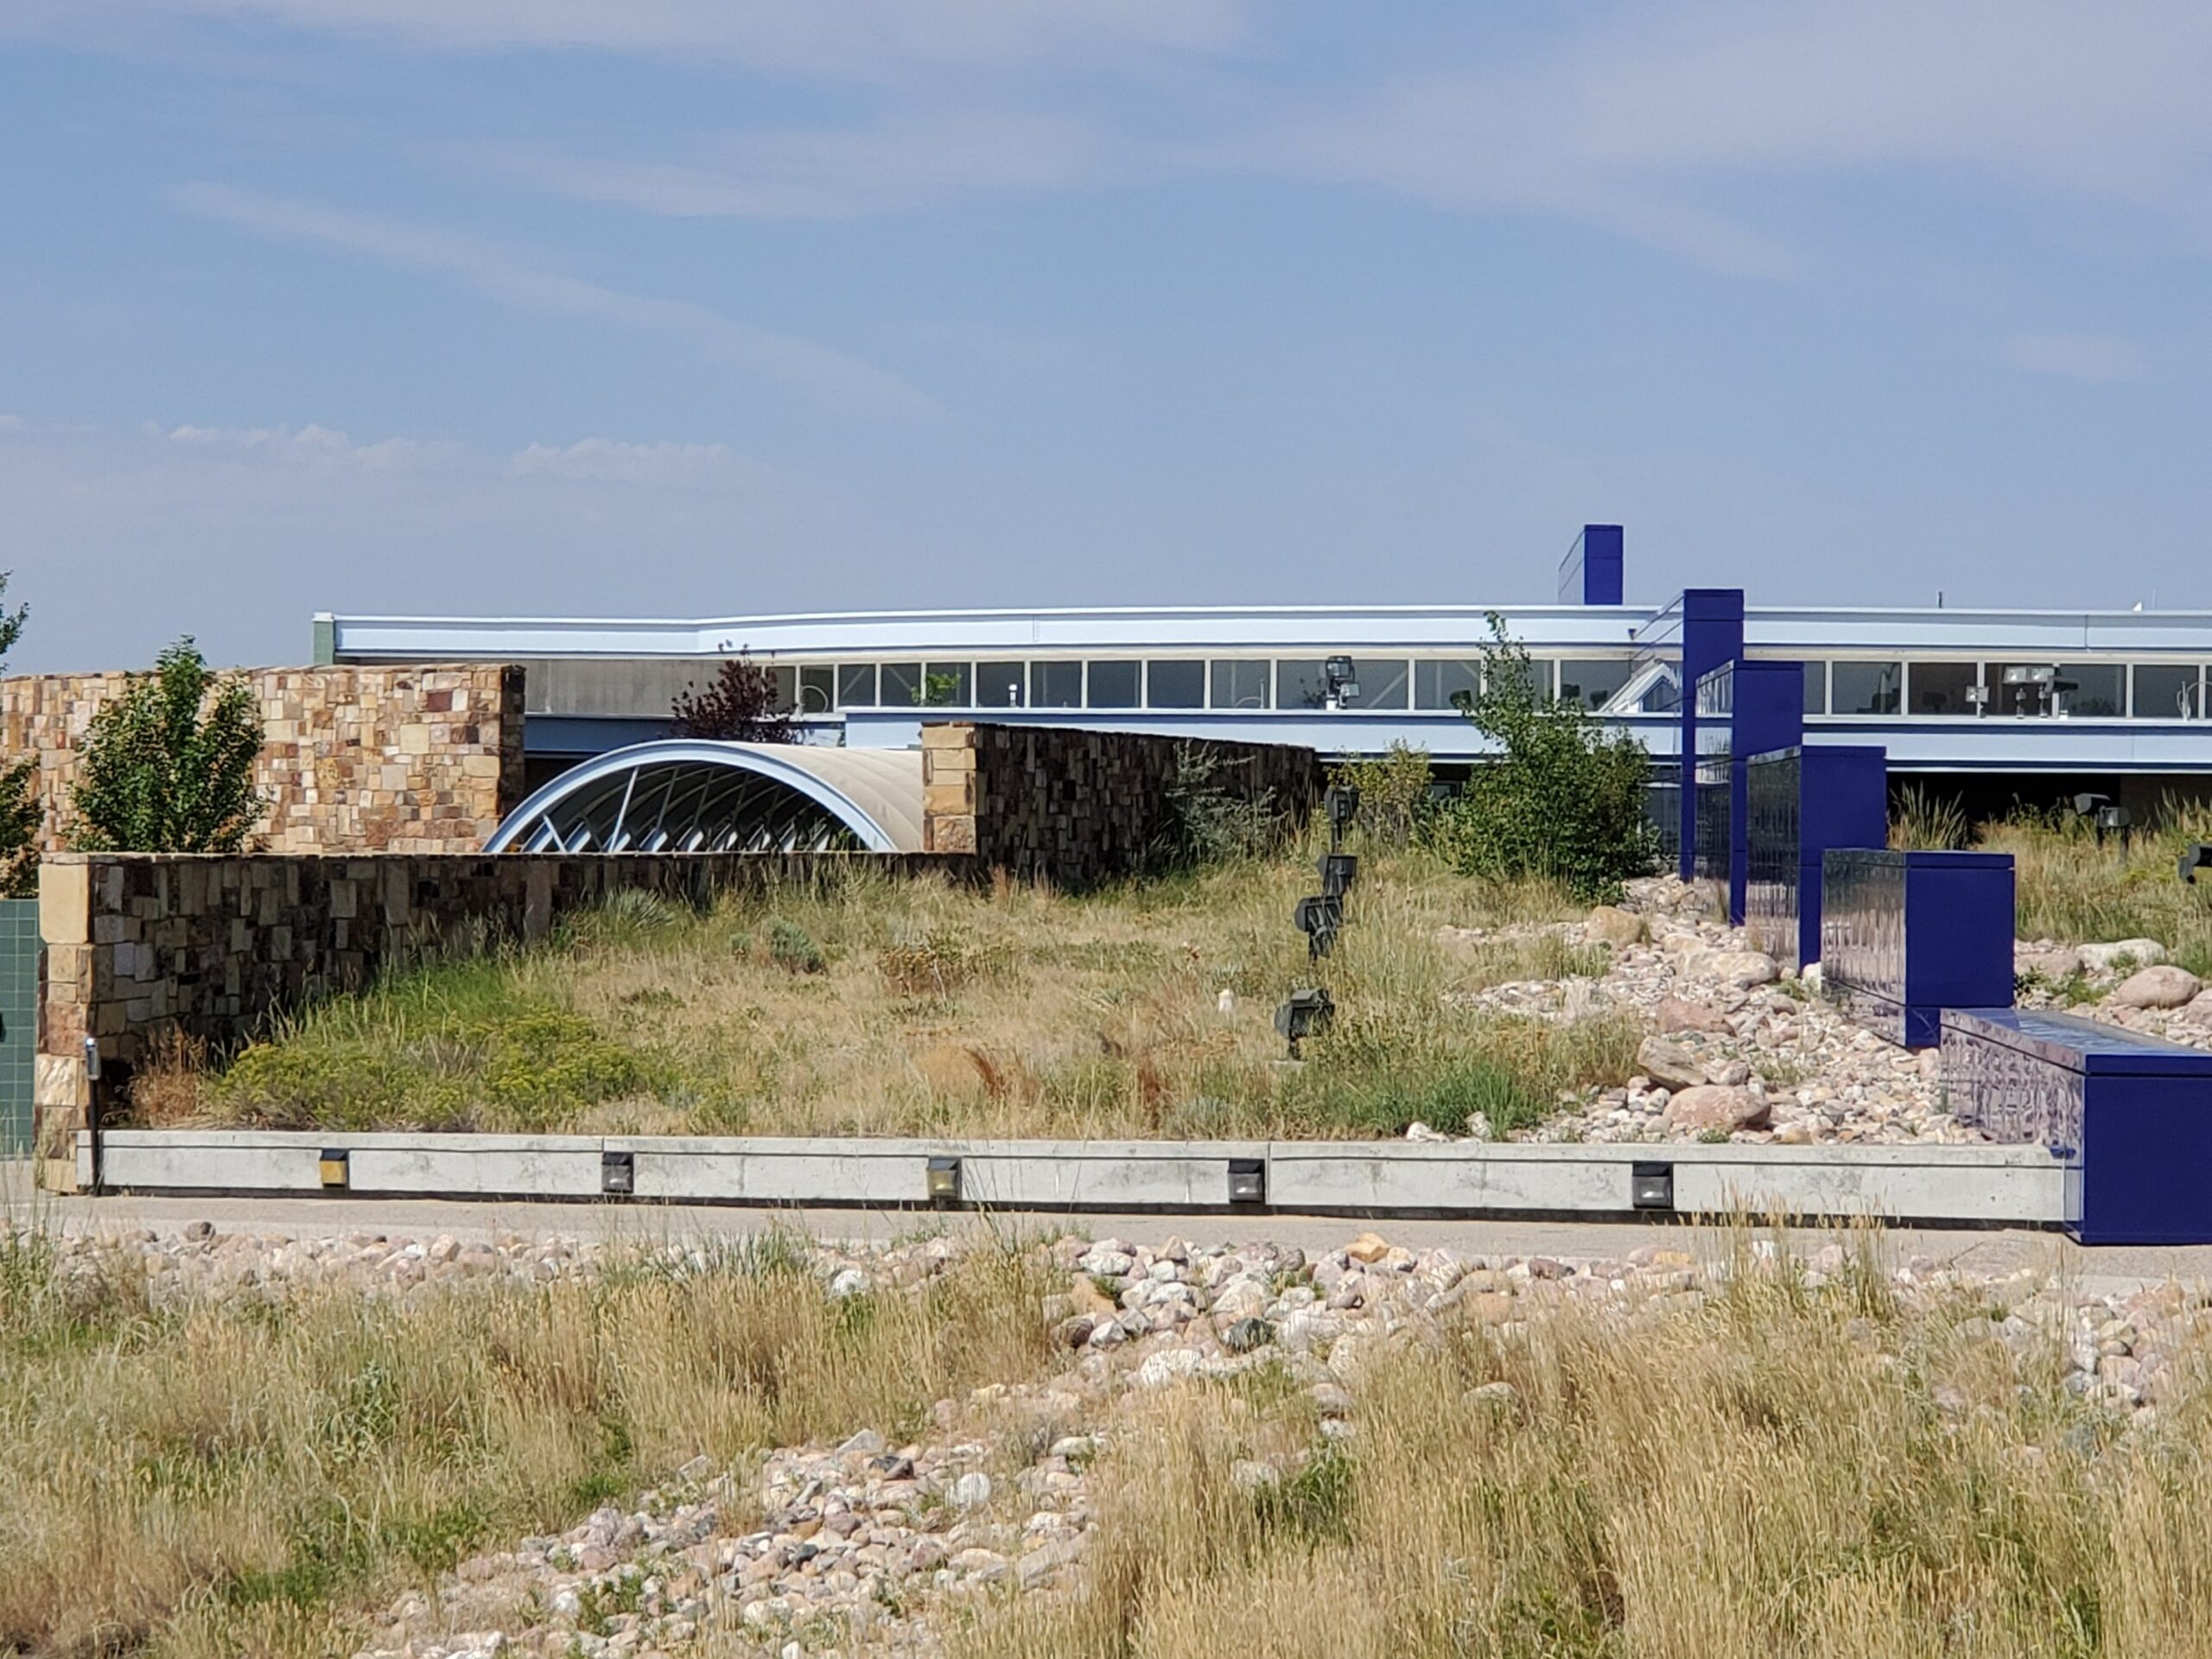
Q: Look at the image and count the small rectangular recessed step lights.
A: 5